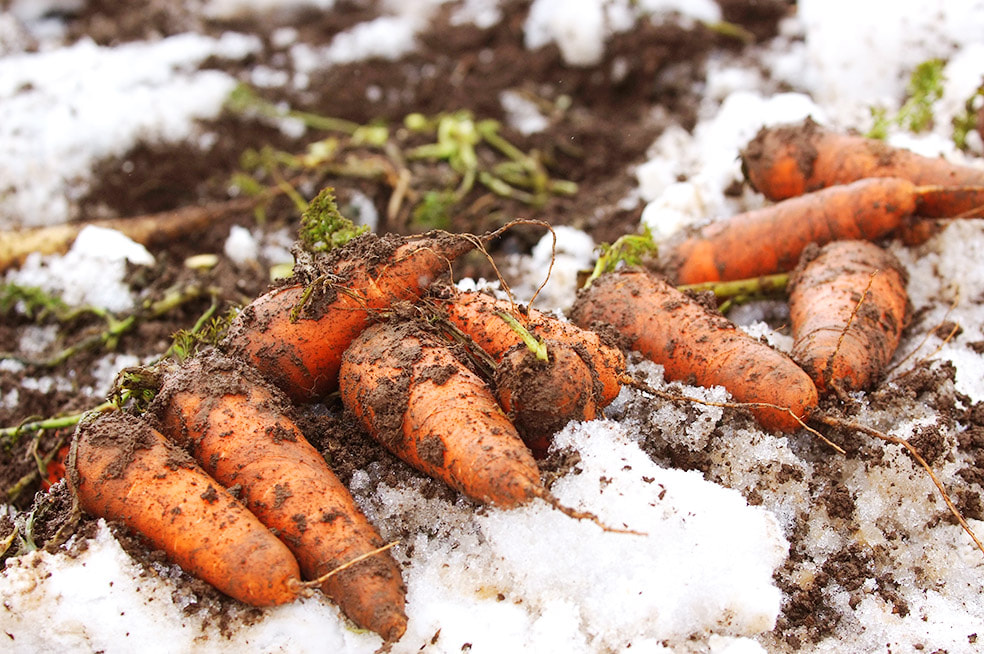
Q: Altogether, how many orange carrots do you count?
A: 10